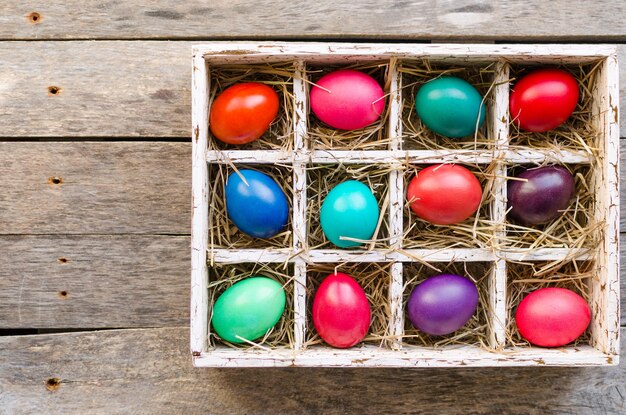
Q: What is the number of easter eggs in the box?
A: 12